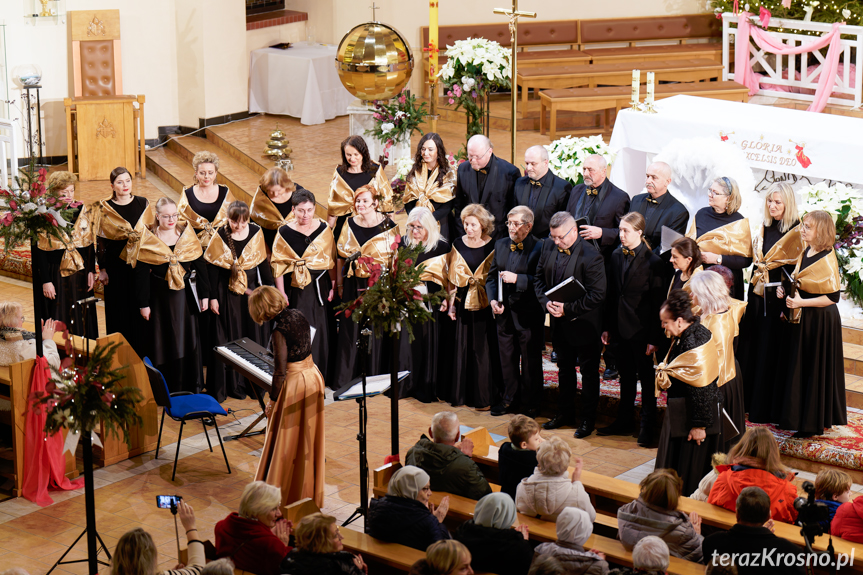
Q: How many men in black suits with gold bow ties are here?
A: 7